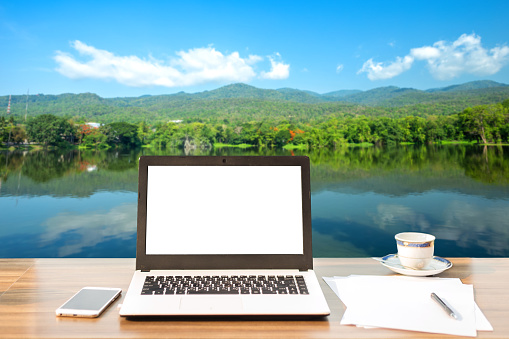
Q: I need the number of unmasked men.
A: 0